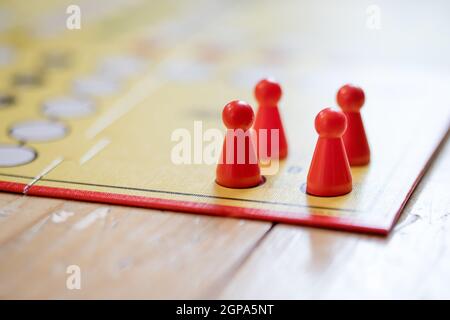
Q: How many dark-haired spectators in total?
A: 0